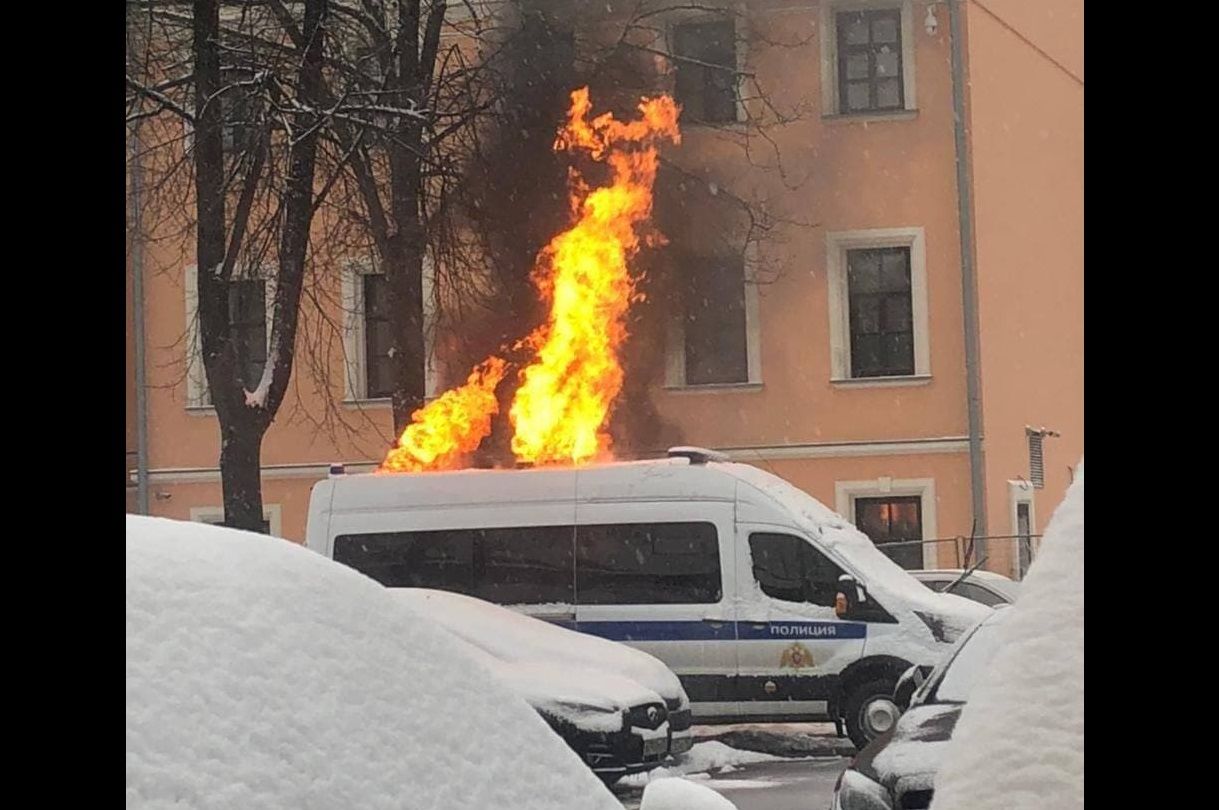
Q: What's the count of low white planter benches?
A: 0